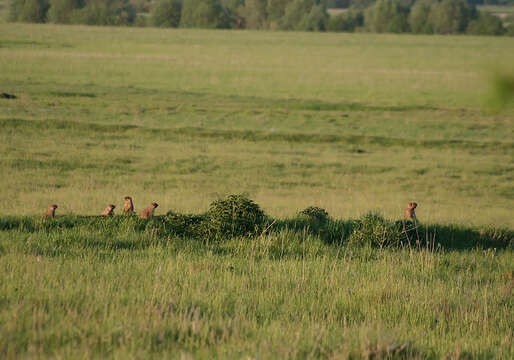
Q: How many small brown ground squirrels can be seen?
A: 5